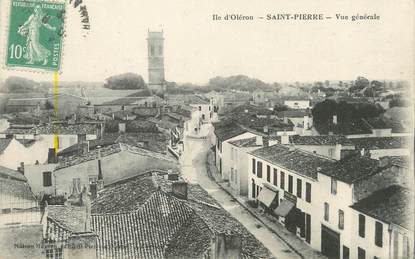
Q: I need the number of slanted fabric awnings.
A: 2